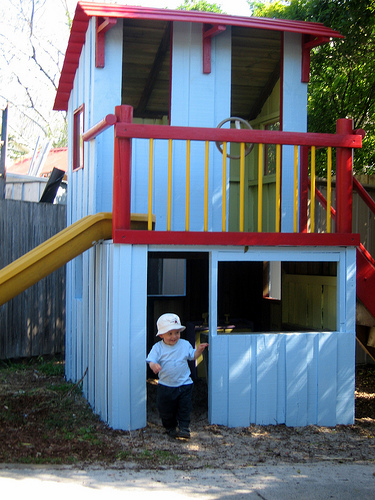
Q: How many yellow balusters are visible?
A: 11